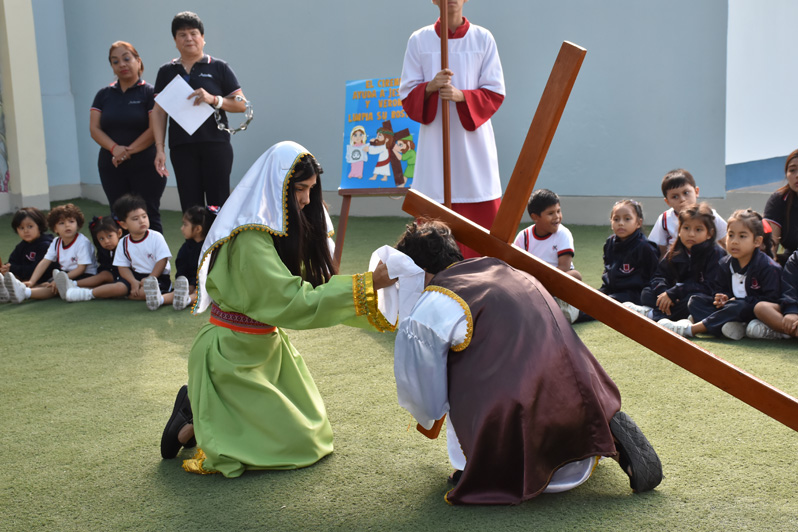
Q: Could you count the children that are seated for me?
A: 11